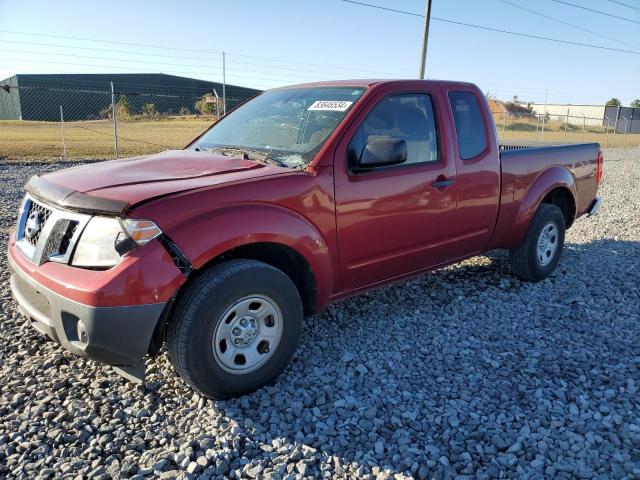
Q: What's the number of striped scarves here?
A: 0